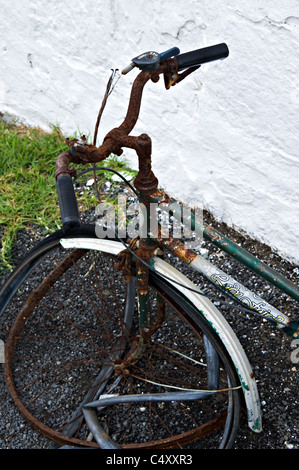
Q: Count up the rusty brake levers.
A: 1